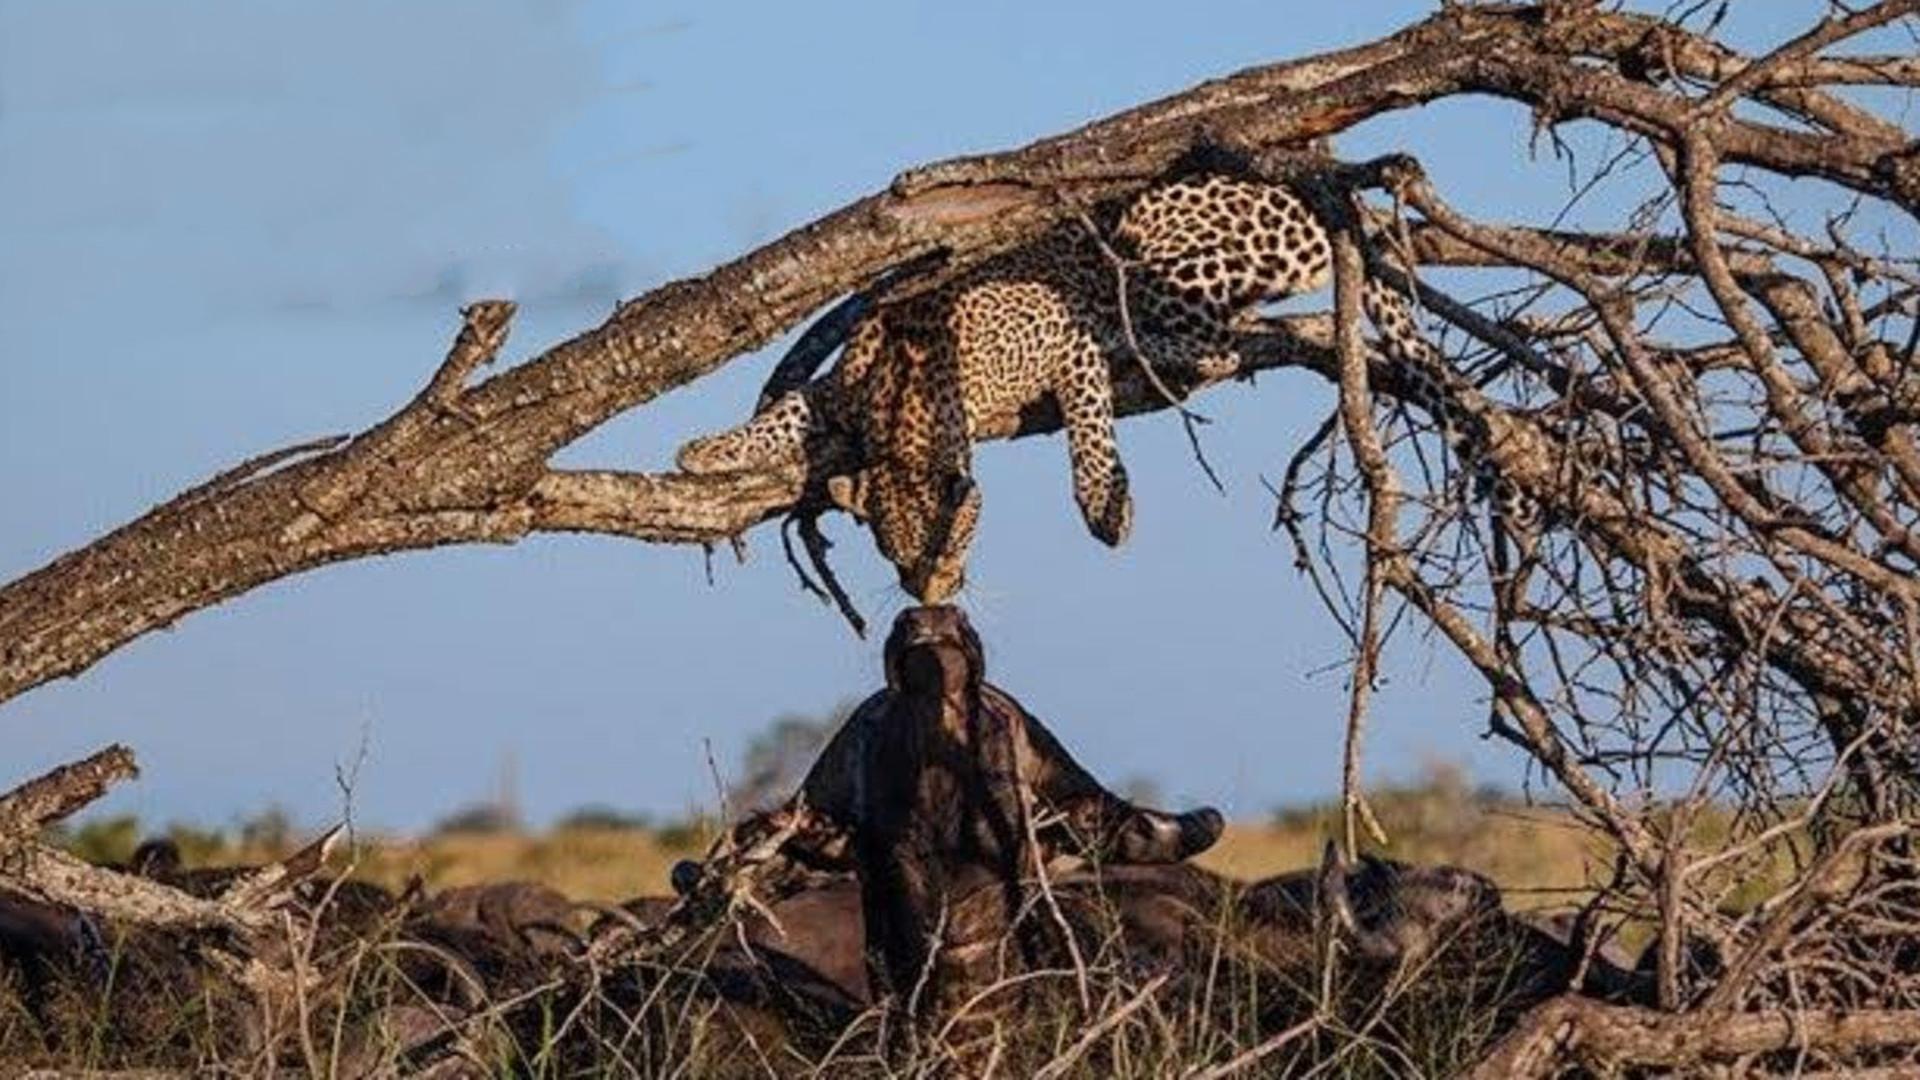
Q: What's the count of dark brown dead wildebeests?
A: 0